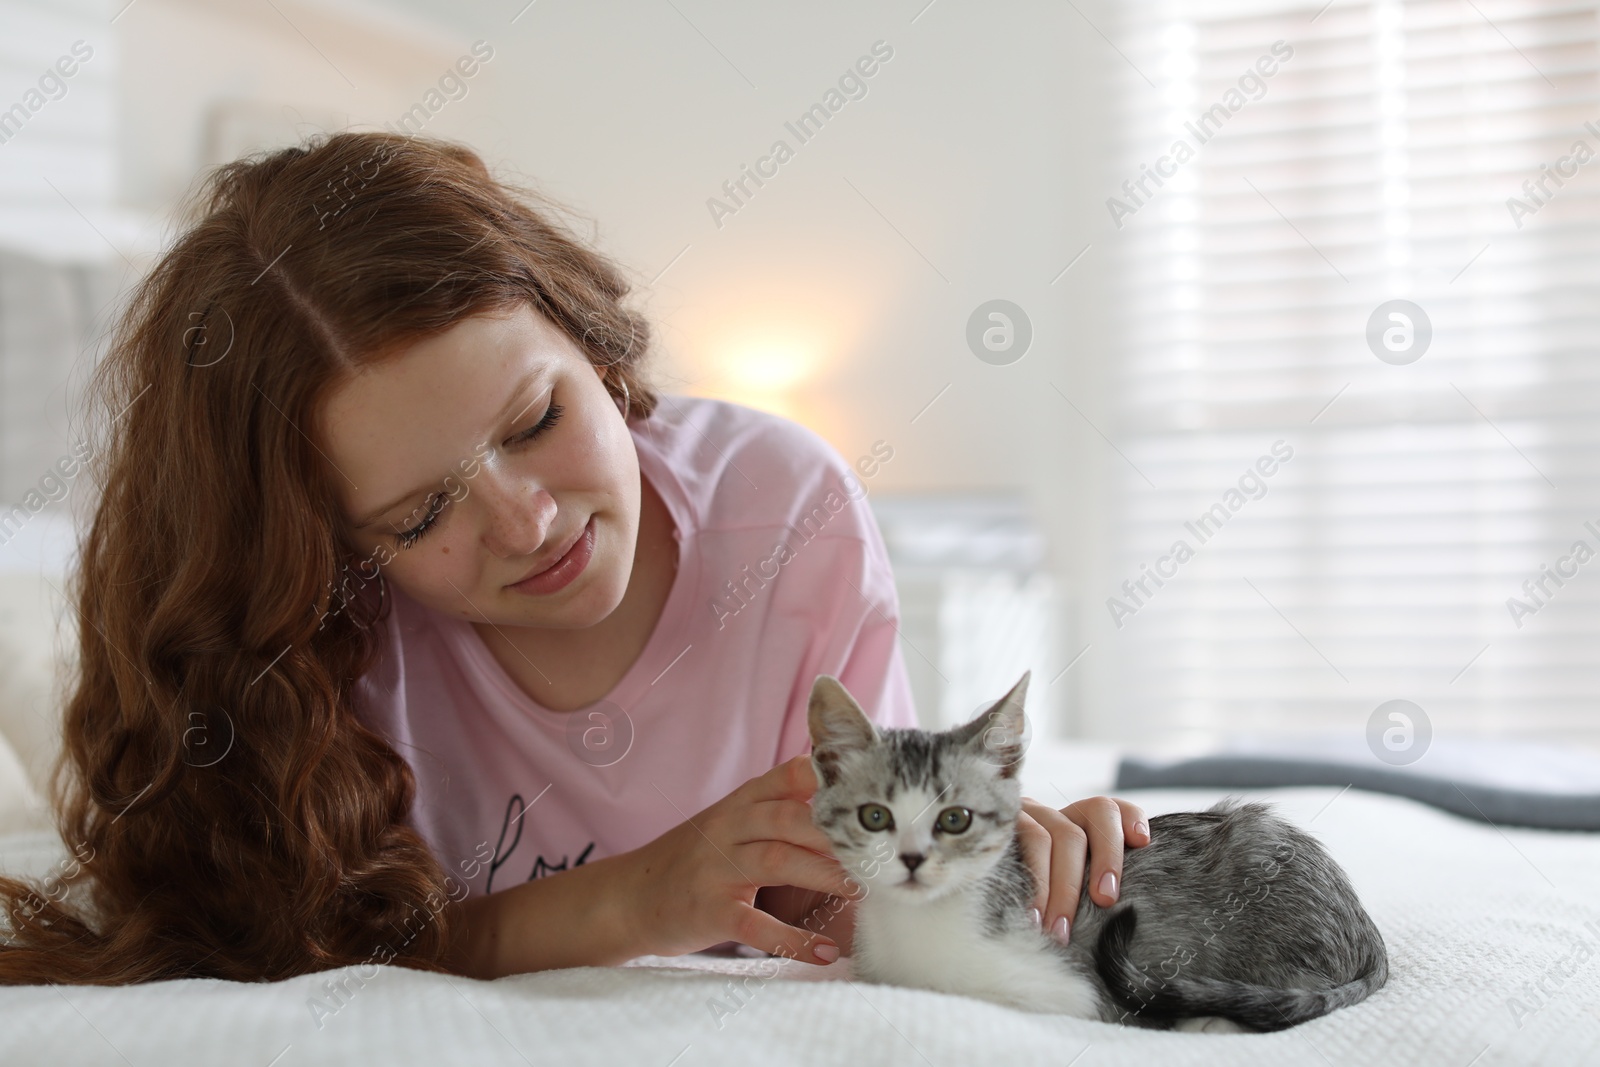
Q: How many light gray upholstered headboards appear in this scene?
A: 1